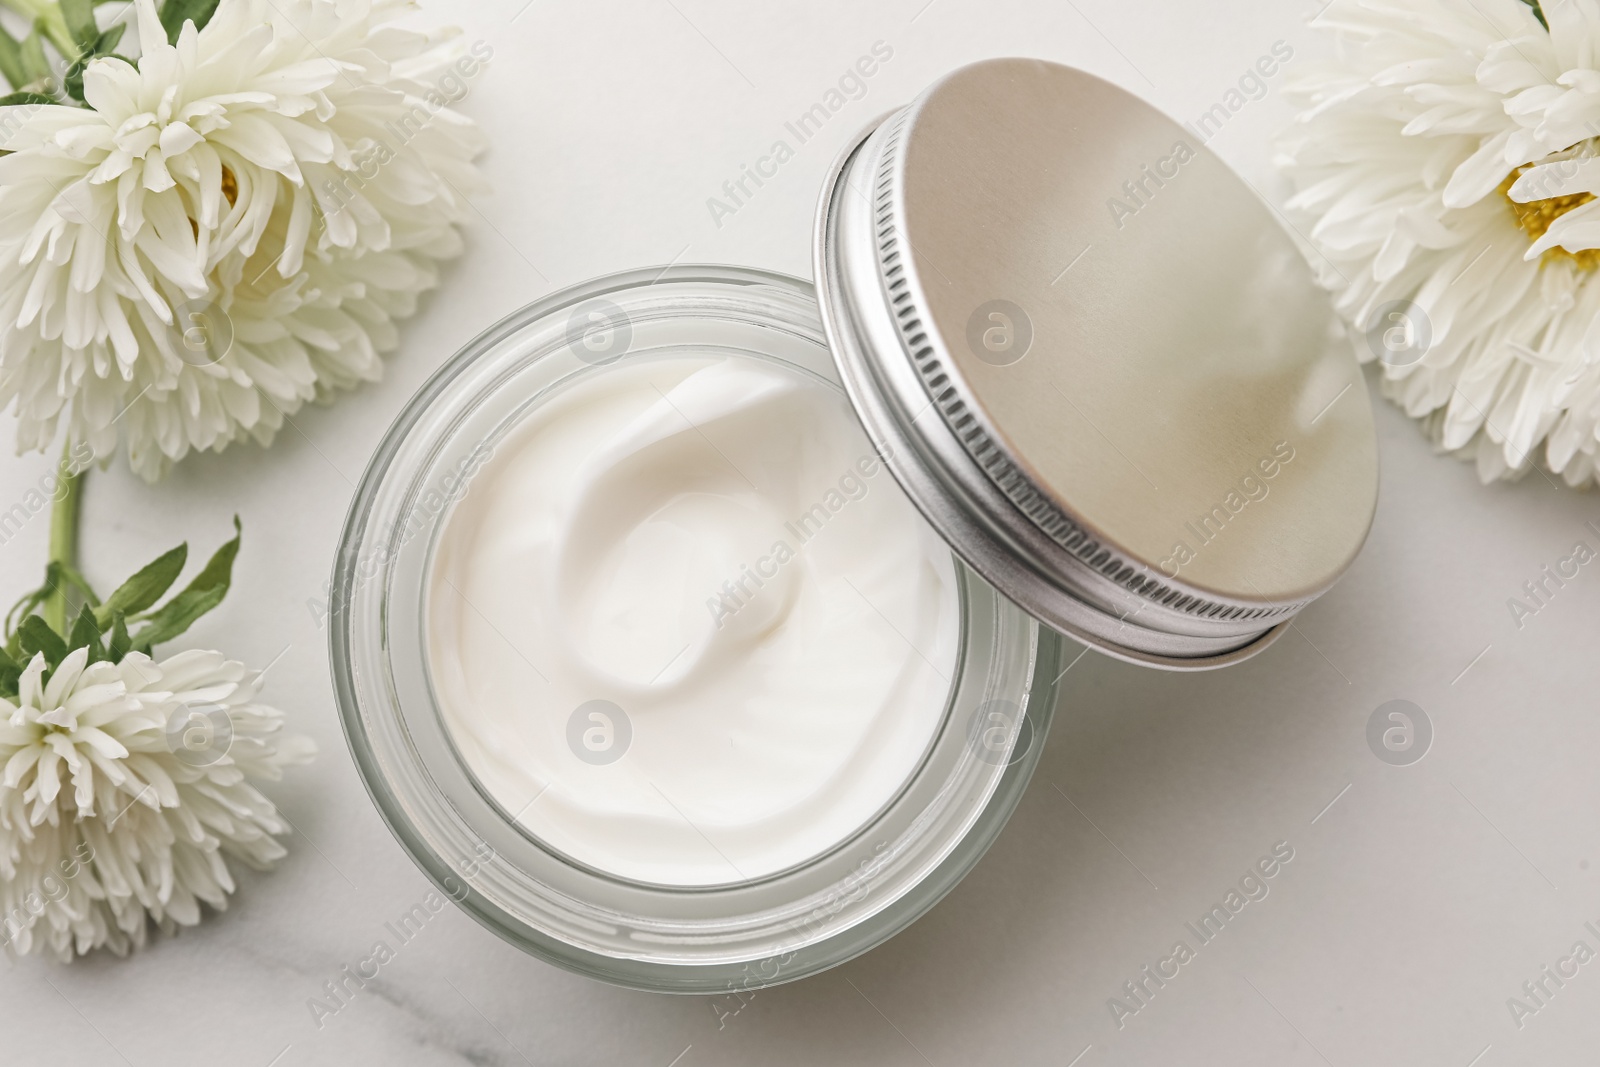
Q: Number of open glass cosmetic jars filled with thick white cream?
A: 1